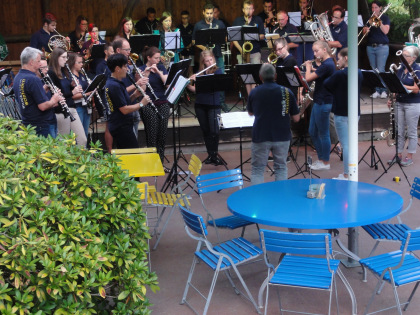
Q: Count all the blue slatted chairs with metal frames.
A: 5